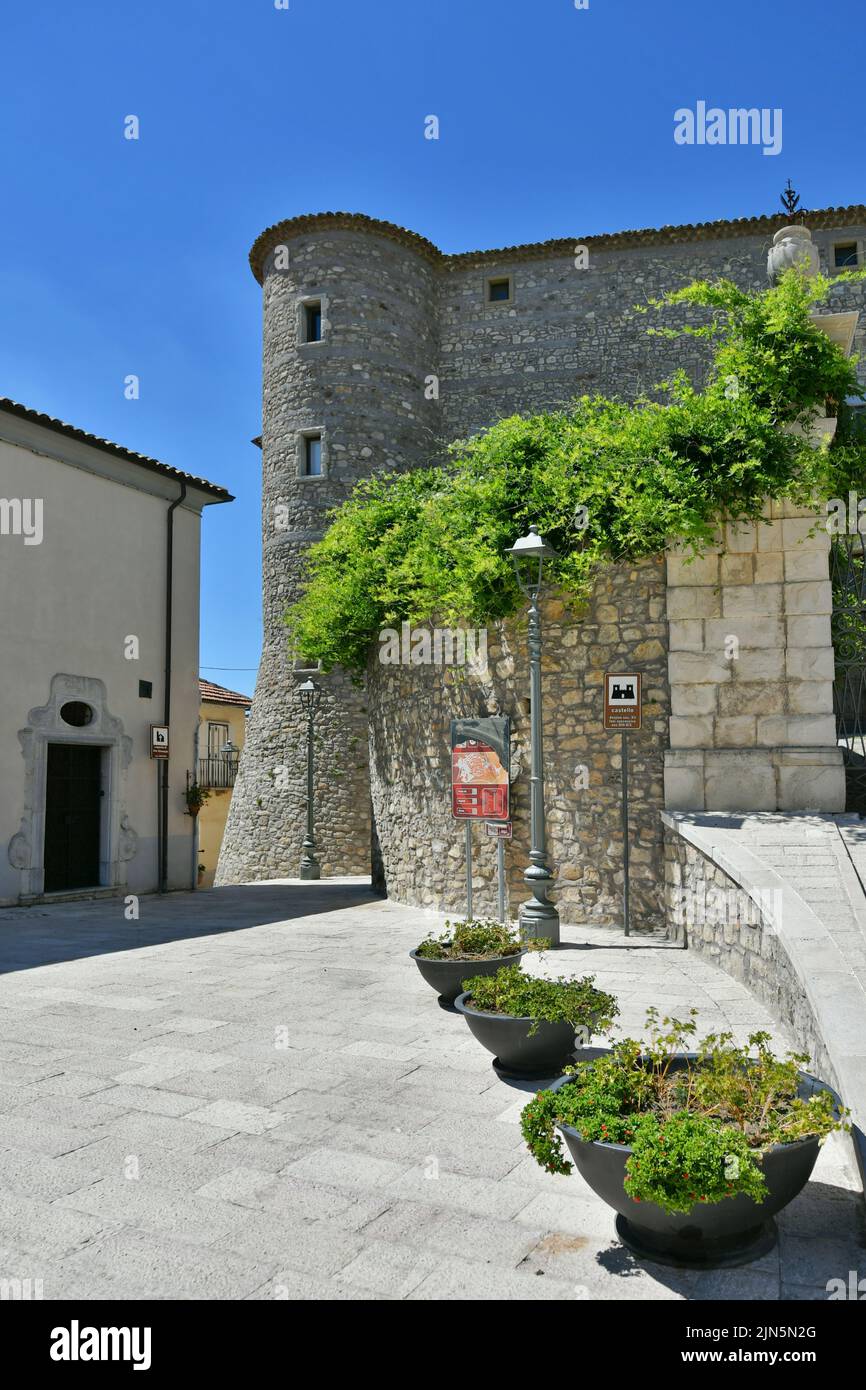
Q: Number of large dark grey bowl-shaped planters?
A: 3